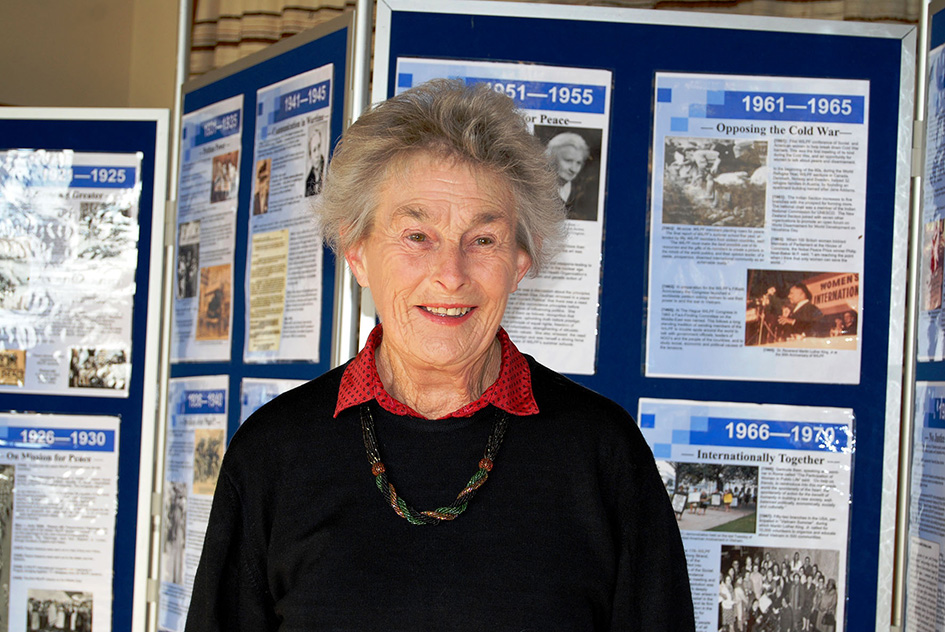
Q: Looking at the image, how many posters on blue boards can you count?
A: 11